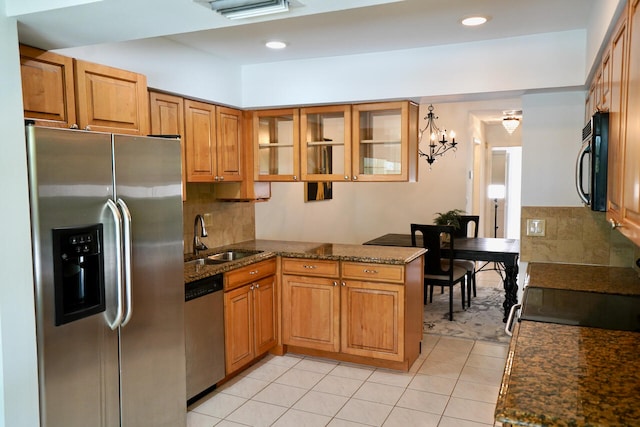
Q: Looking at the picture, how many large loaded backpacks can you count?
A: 0